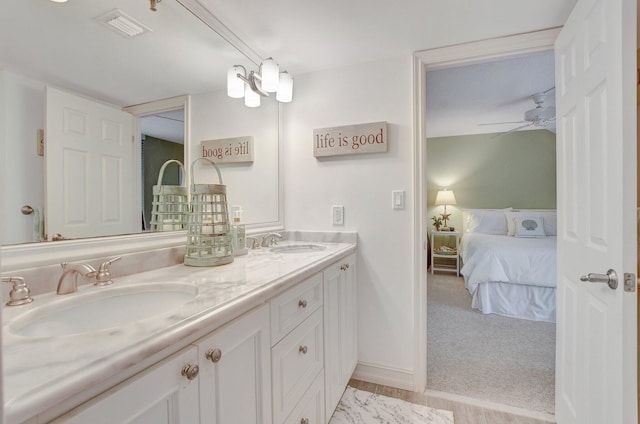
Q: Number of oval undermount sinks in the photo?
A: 2